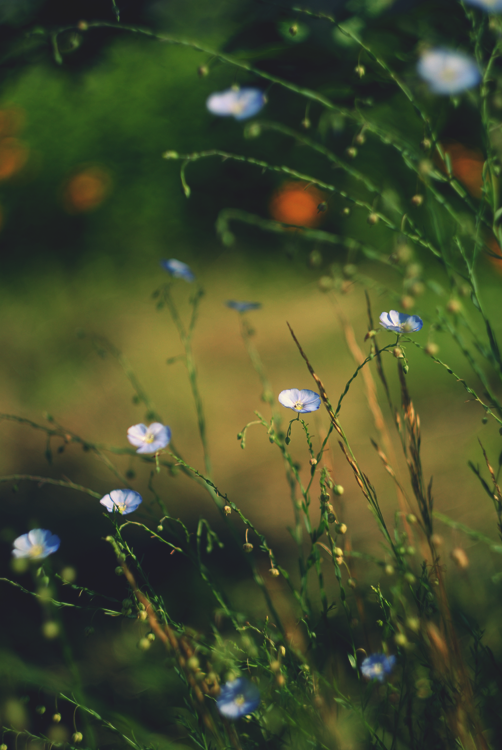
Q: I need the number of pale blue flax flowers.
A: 12